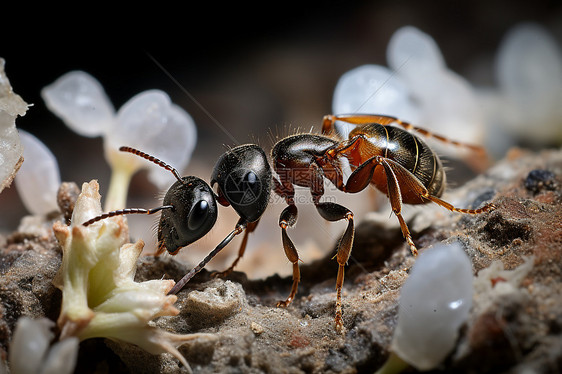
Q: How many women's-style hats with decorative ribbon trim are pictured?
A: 0